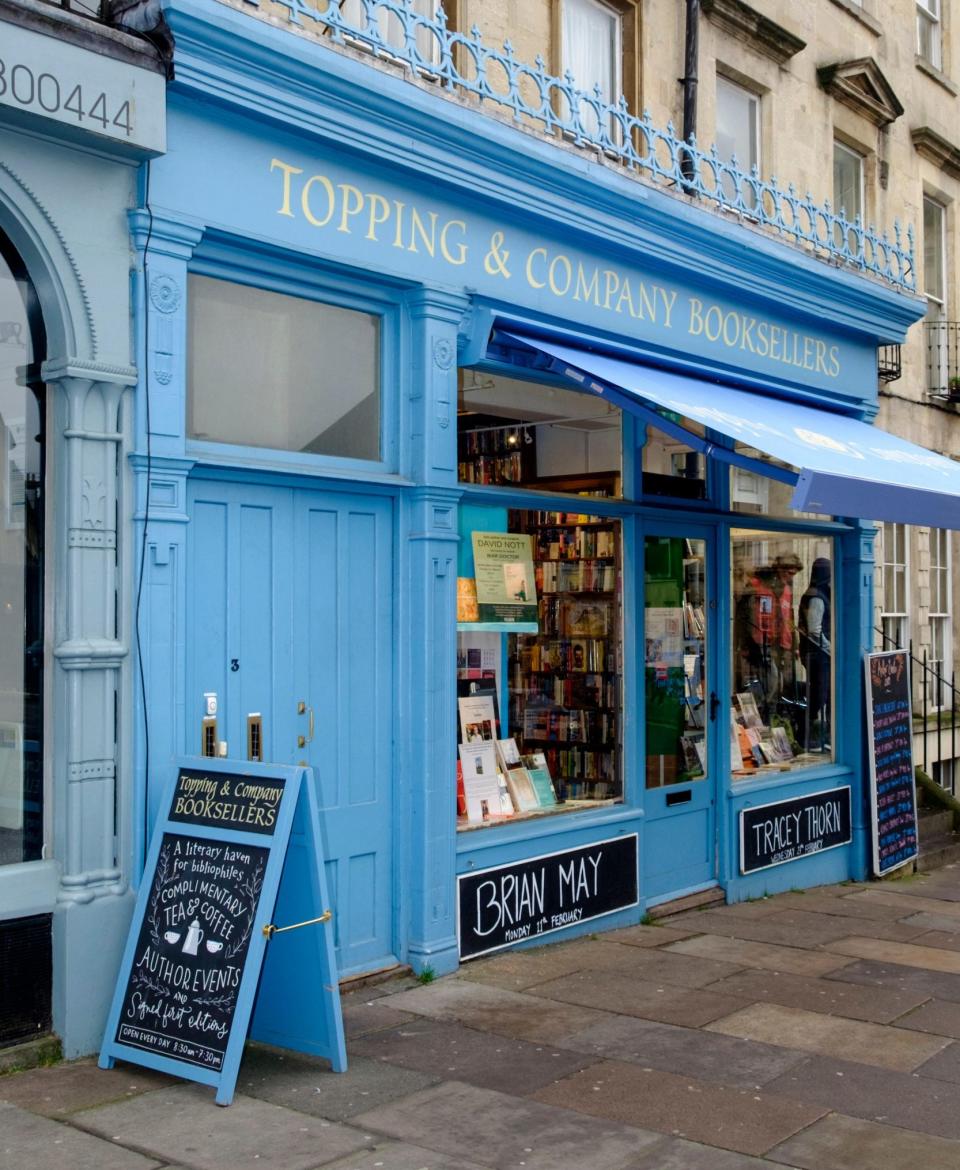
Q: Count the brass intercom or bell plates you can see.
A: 2